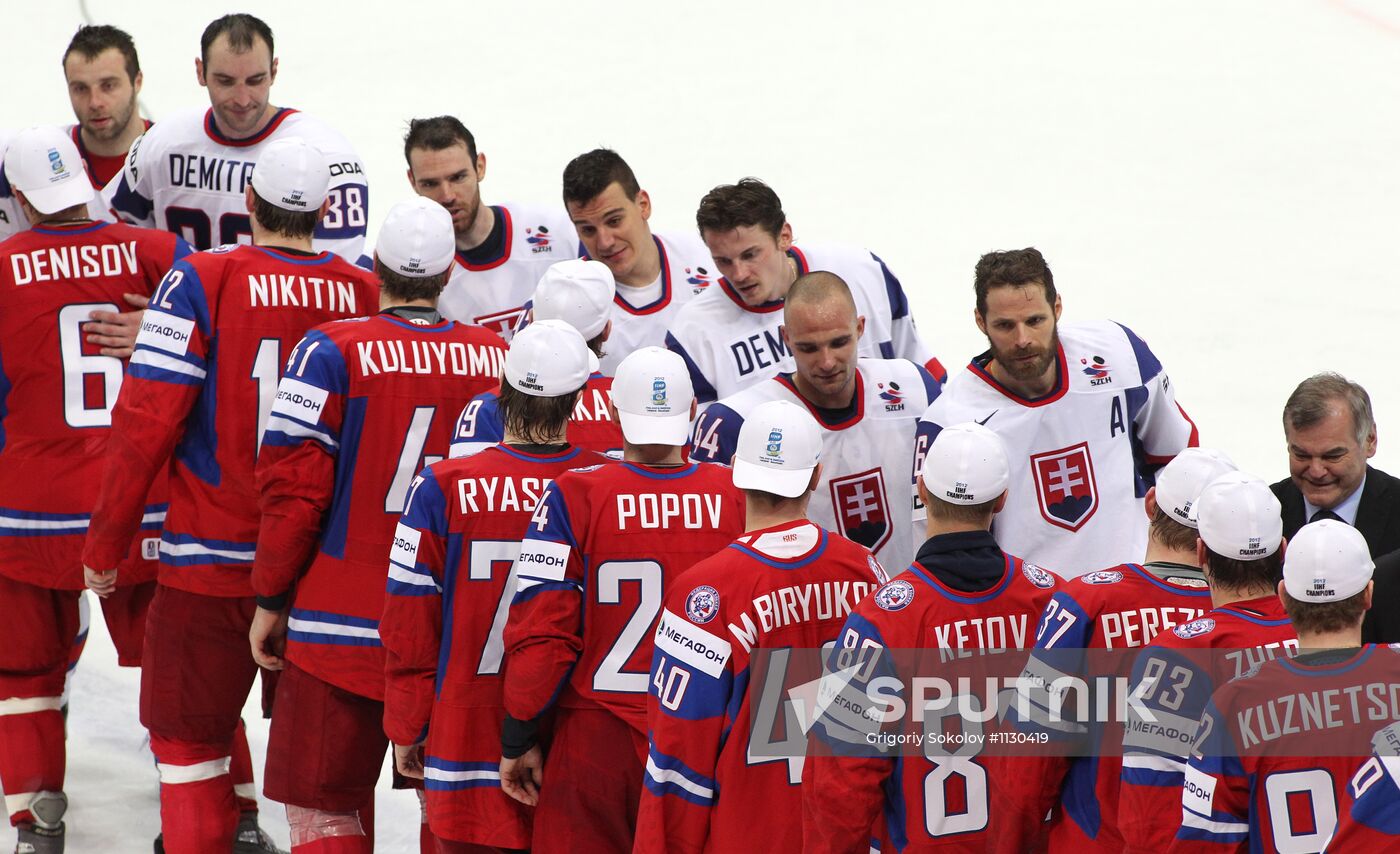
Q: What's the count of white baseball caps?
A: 11